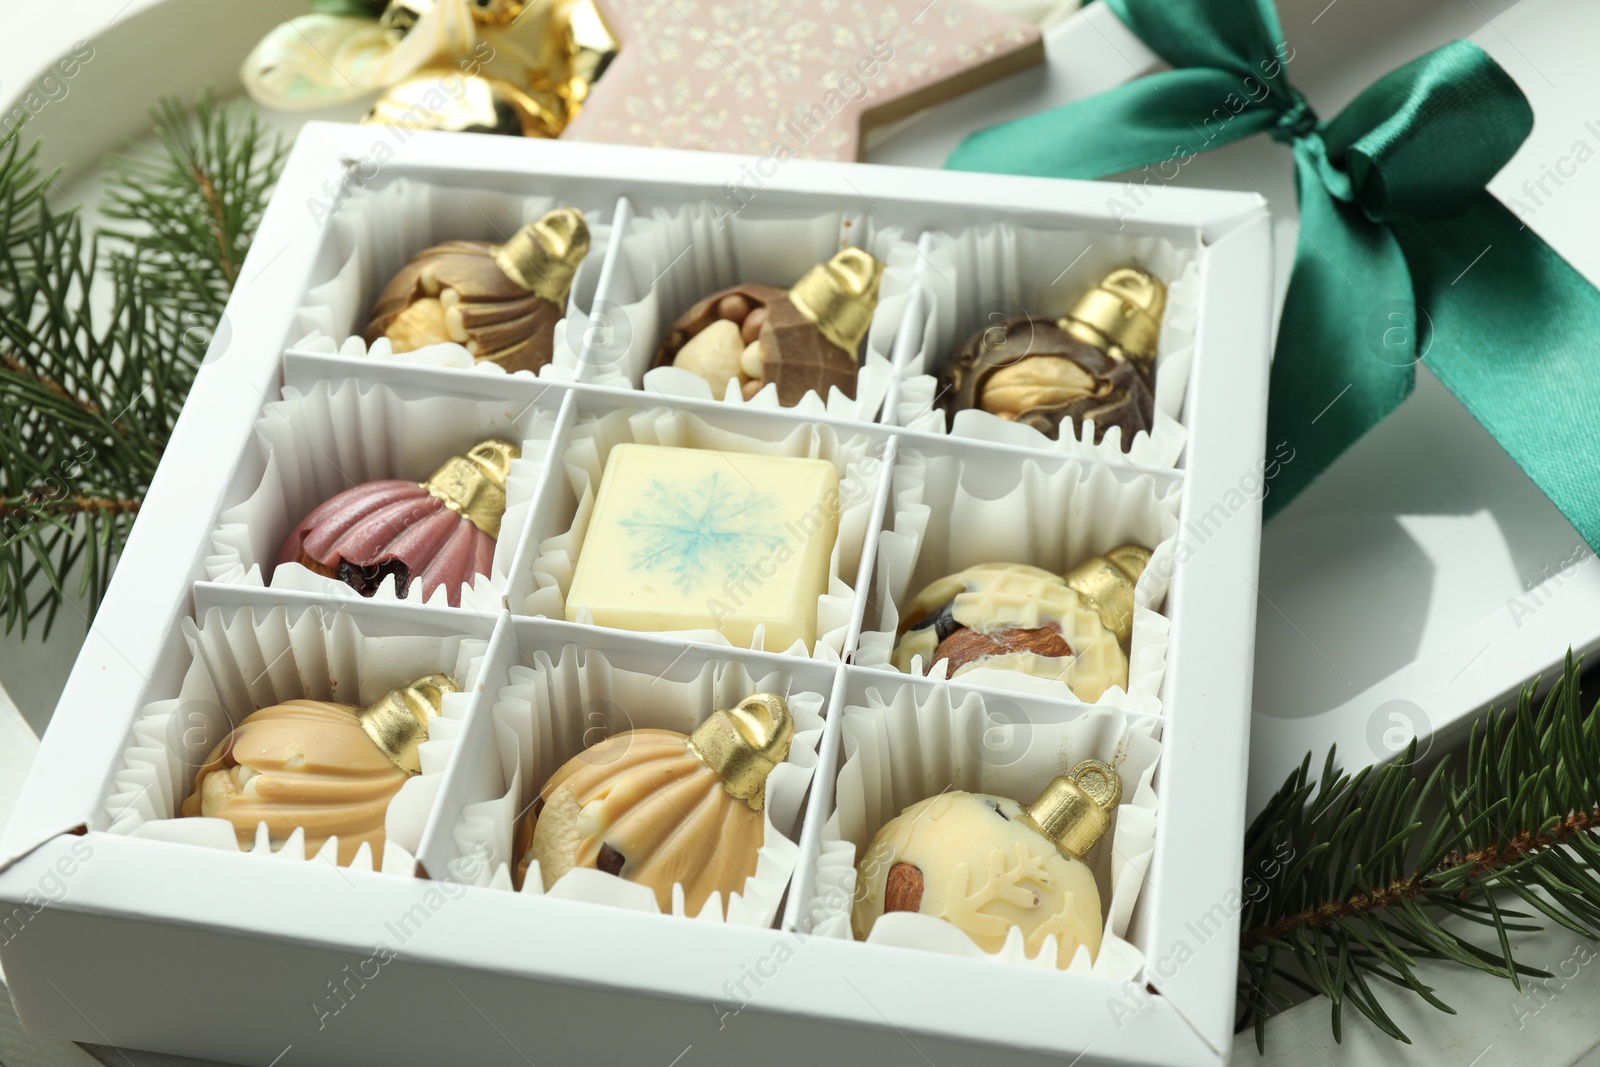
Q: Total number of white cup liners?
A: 9